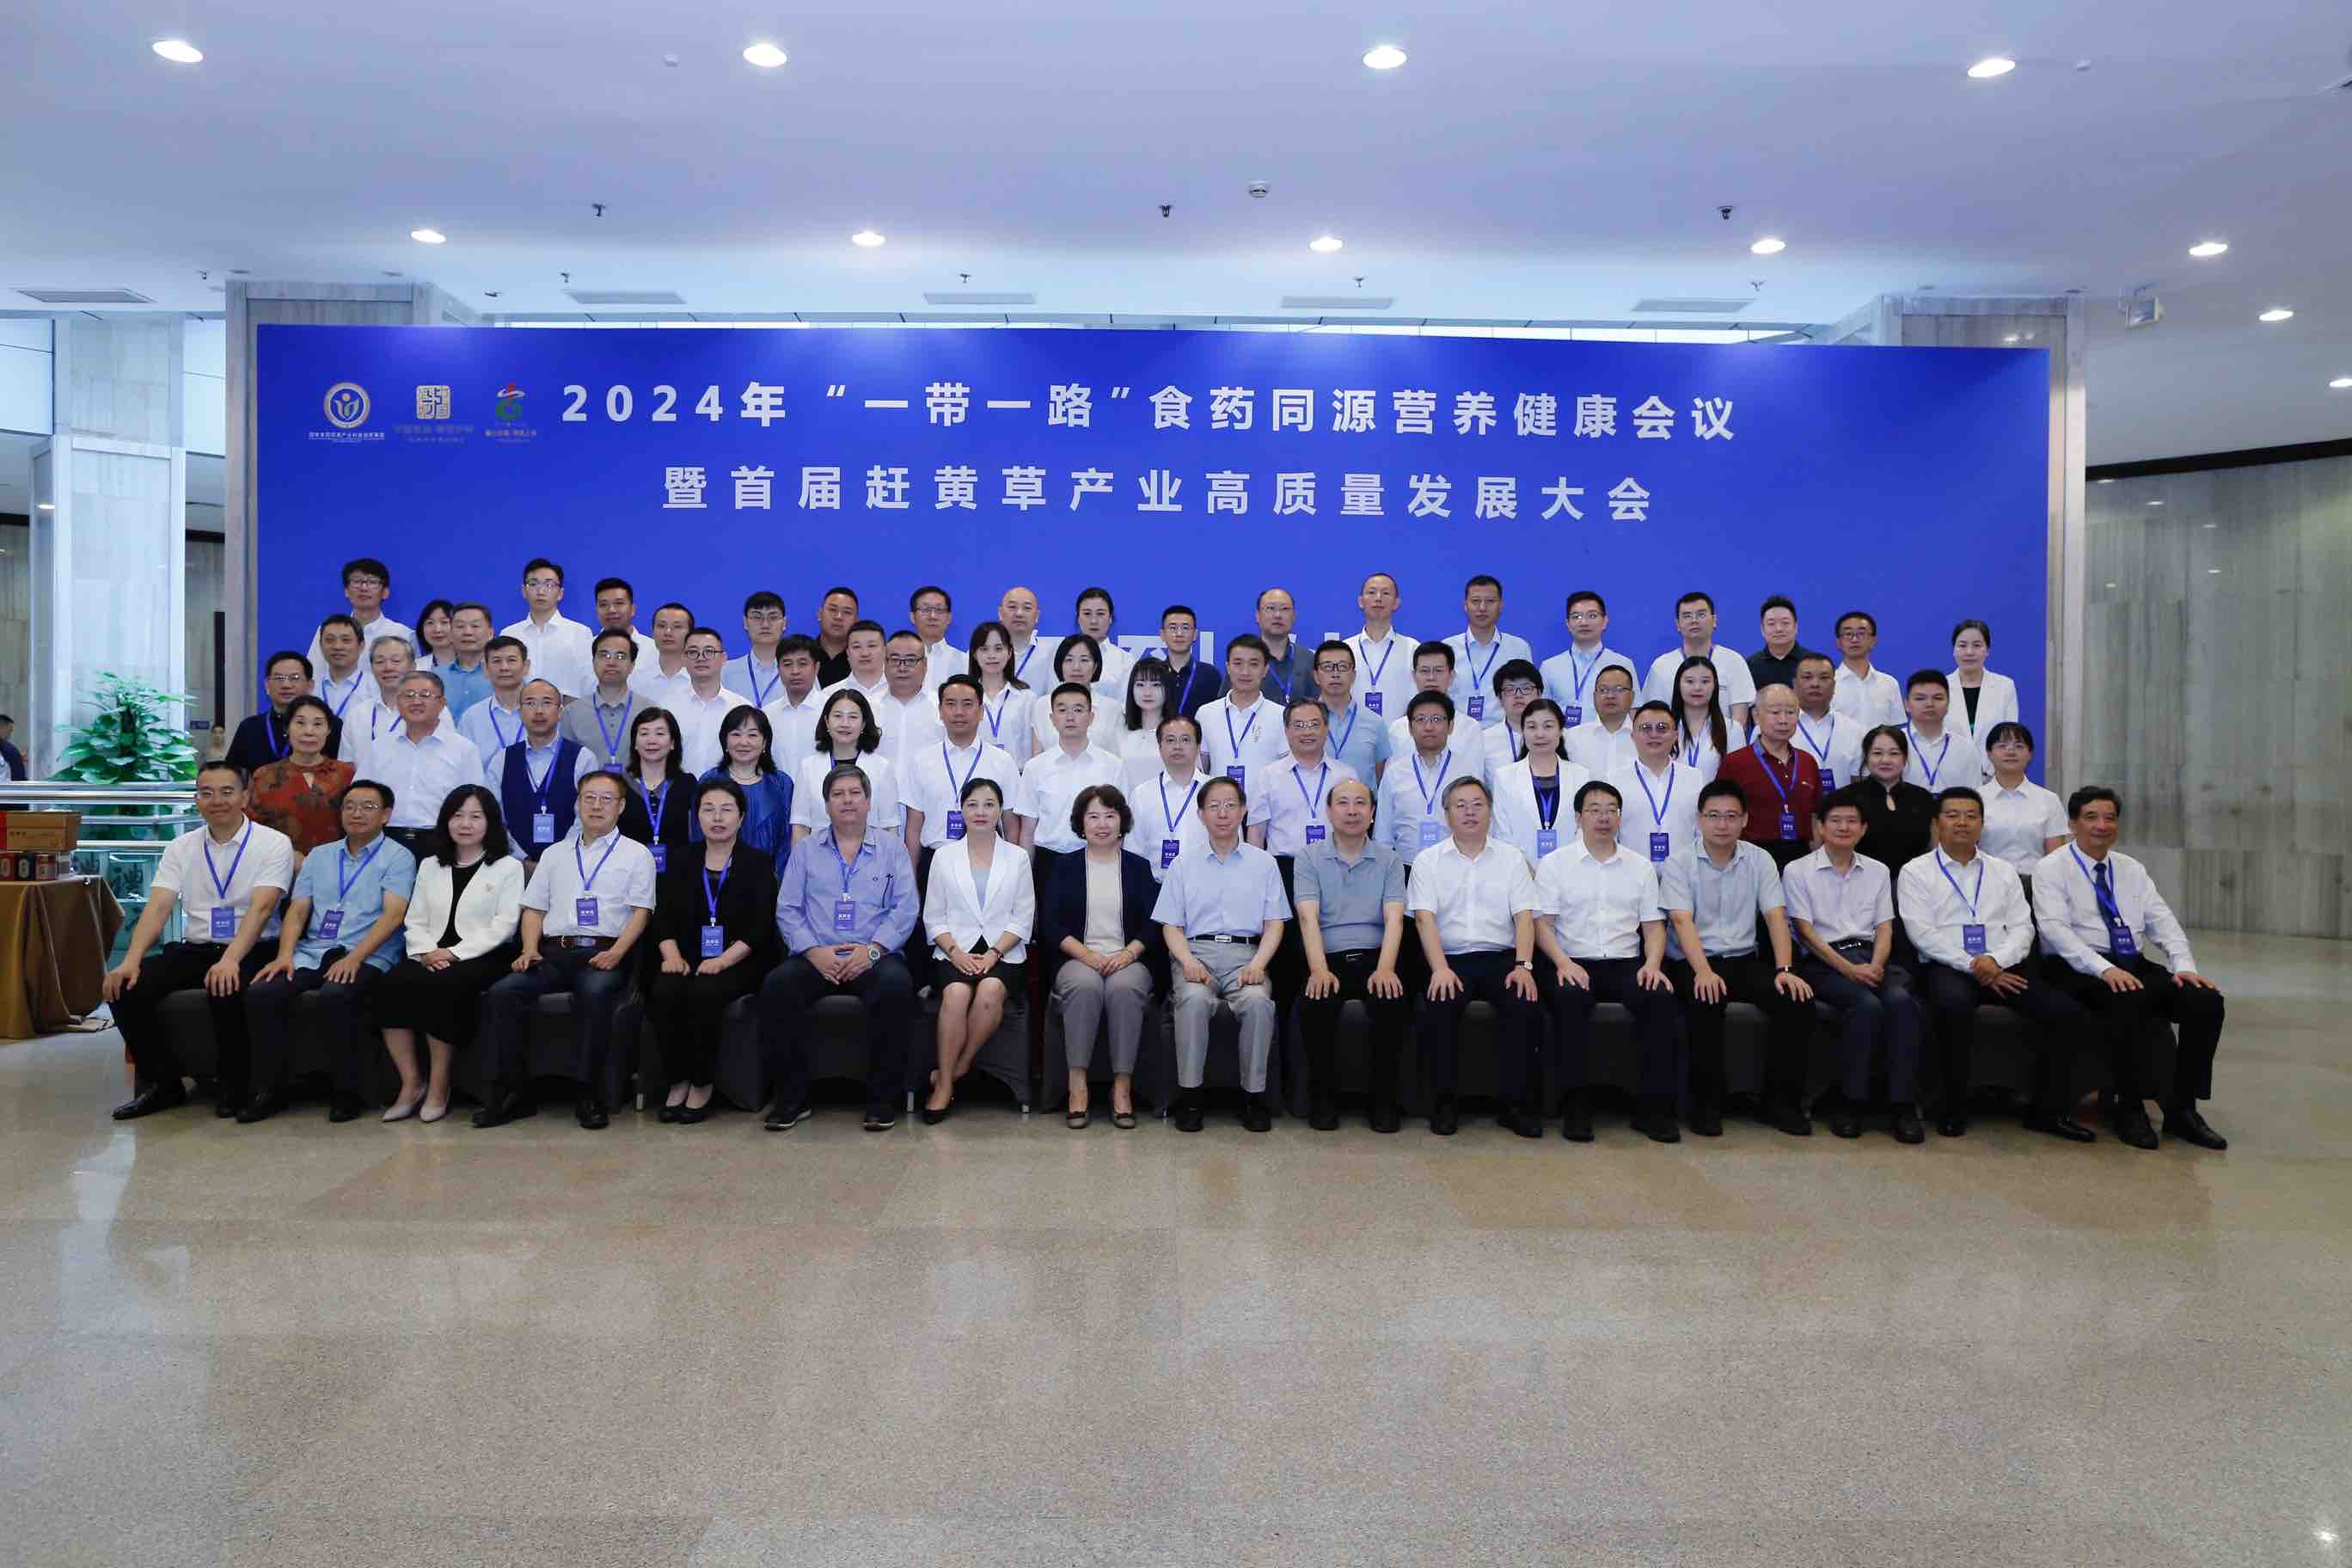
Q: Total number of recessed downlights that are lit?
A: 11